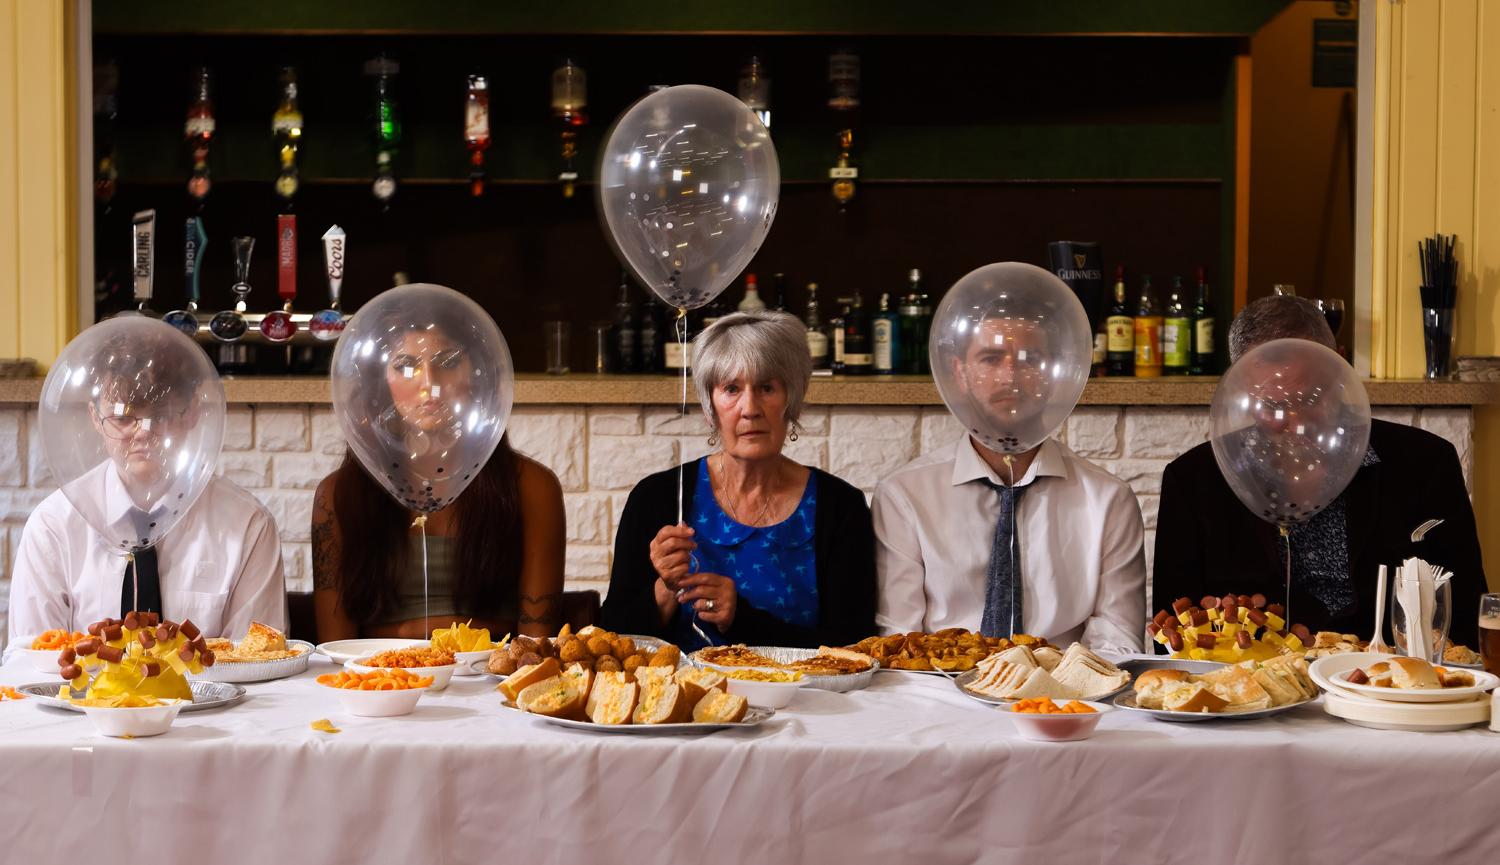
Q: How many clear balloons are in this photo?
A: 5